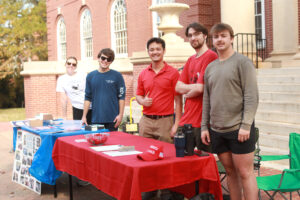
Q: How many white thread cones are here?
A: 0